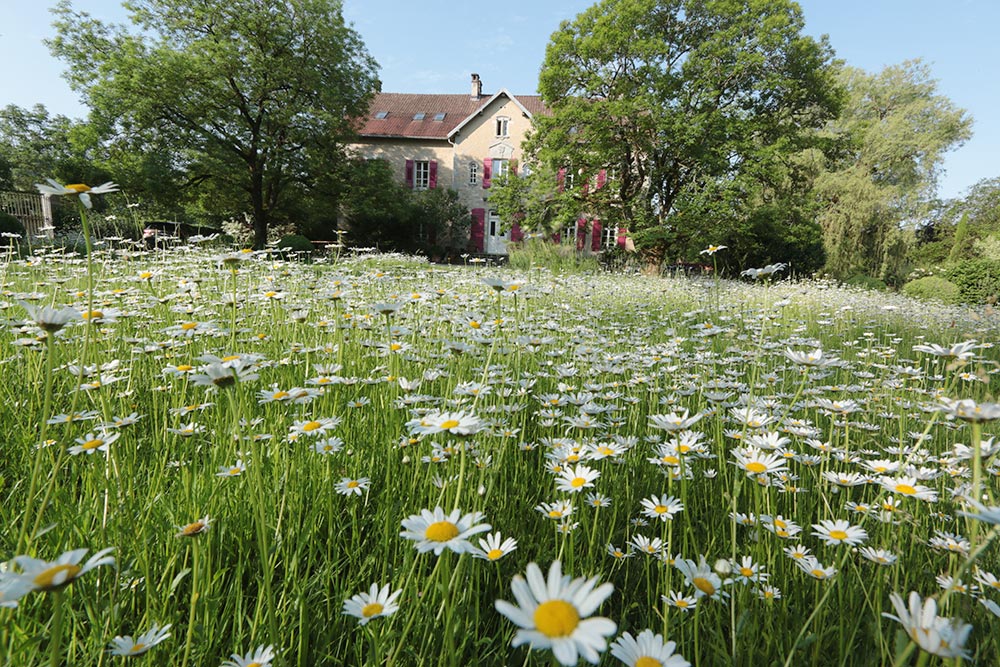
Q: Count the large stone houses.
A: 1